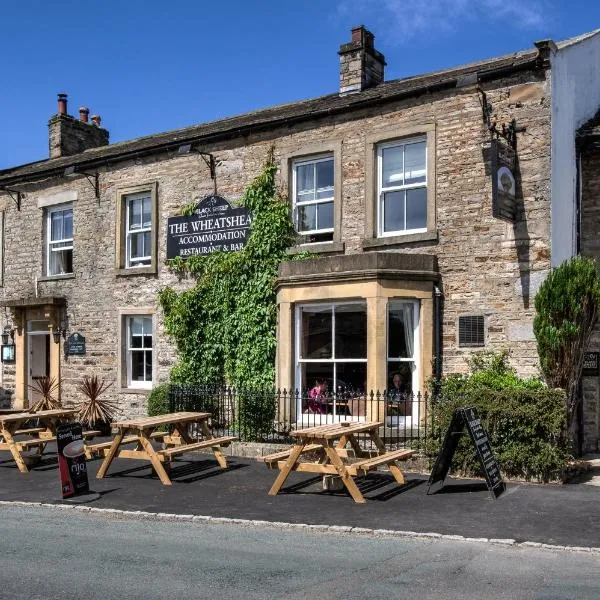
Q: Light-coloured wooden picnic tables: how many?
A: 3